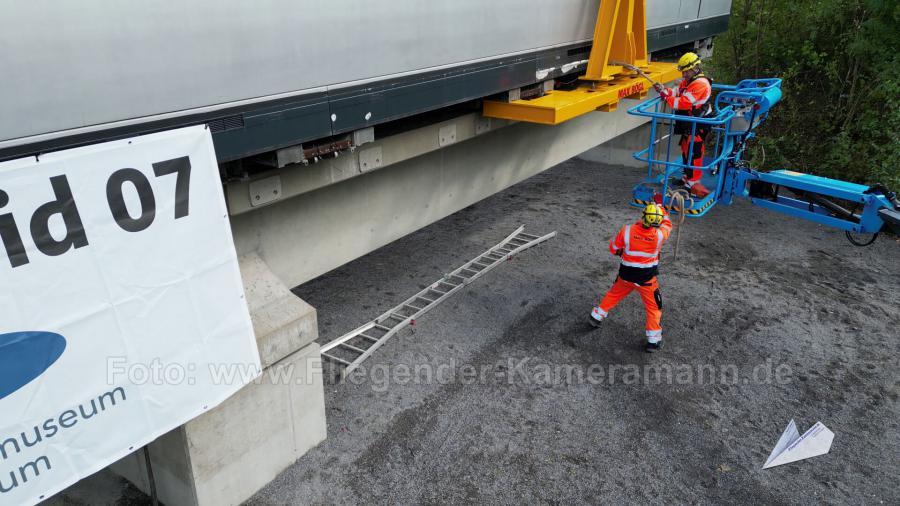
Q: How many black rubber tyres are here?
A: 0